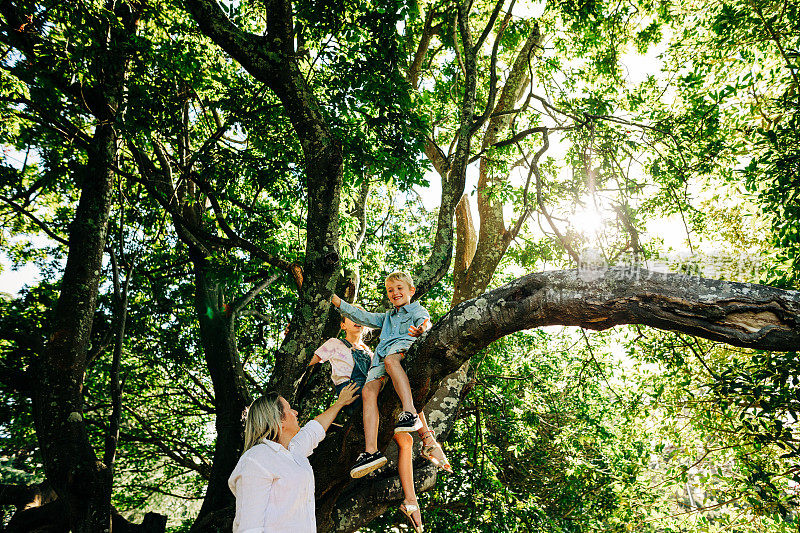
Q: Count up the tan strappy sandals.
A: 2